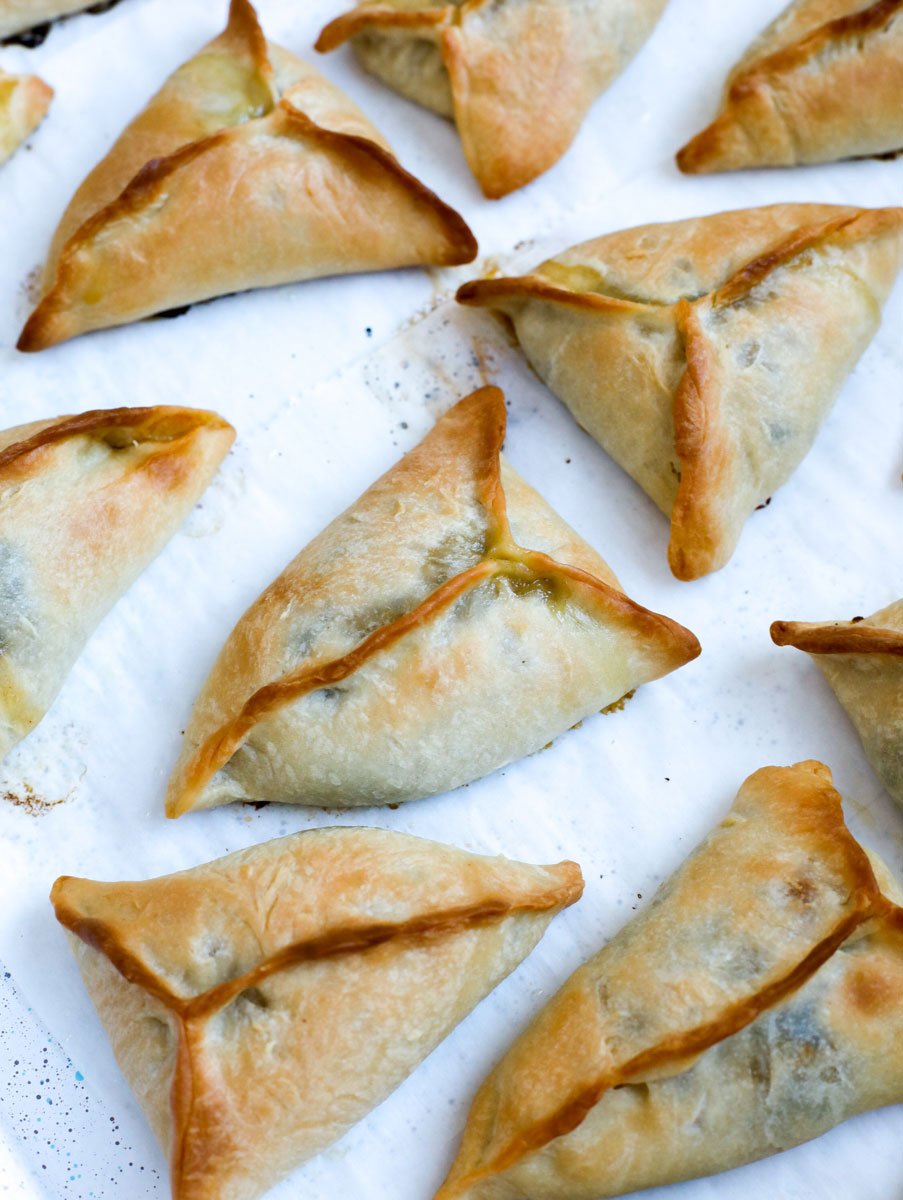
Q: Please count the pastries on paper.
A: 11